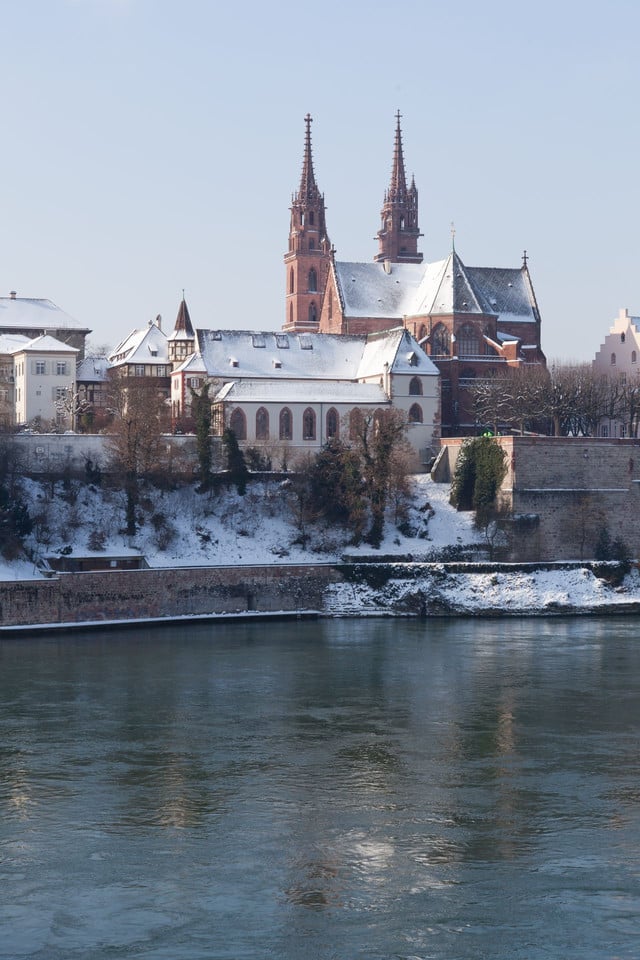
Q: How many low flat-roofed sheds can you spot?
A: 1